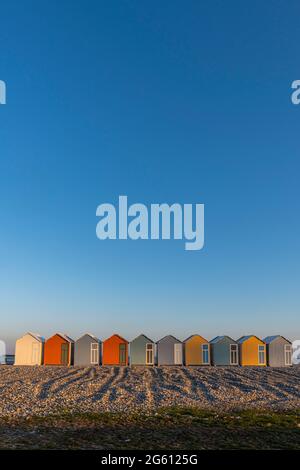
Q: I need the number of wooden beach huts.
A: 10